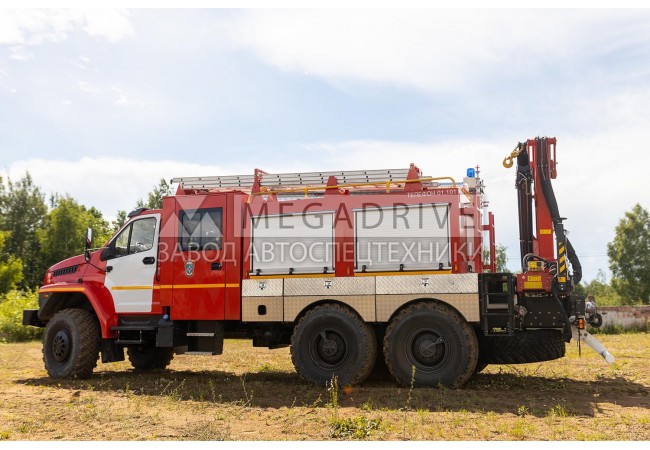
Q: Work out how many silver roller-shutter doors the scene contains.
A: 2